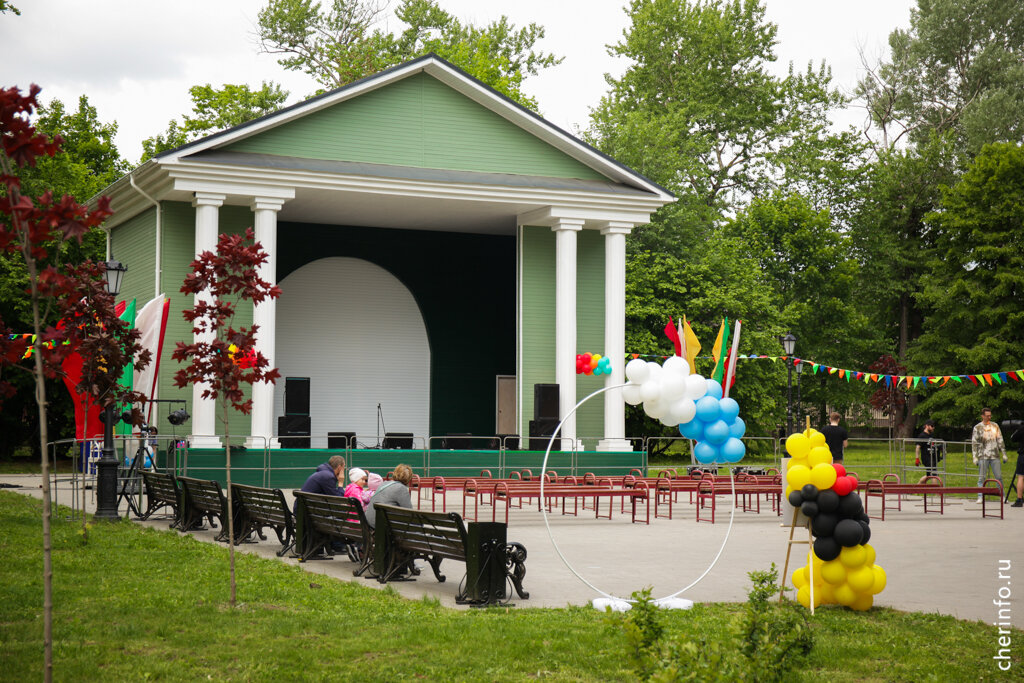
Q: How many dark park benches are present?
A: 5